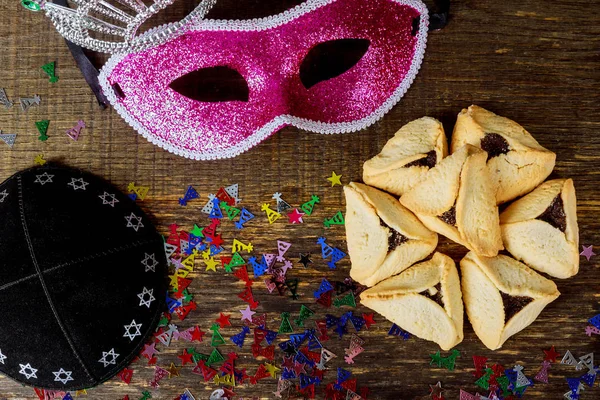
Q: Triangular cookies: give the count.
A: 7